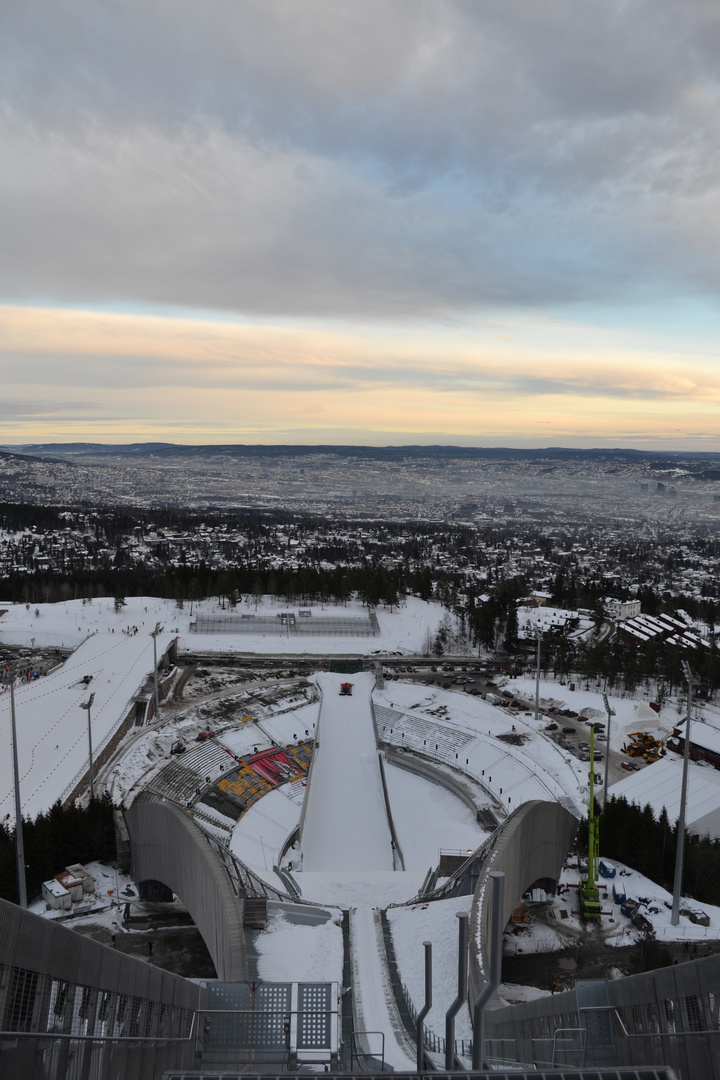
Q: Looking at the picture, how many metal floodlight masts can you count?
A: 6